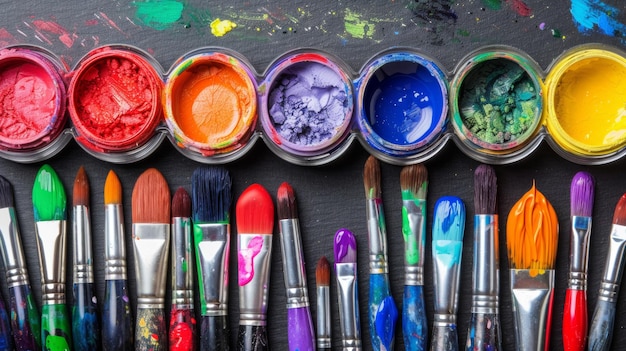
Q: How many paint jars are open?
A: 7